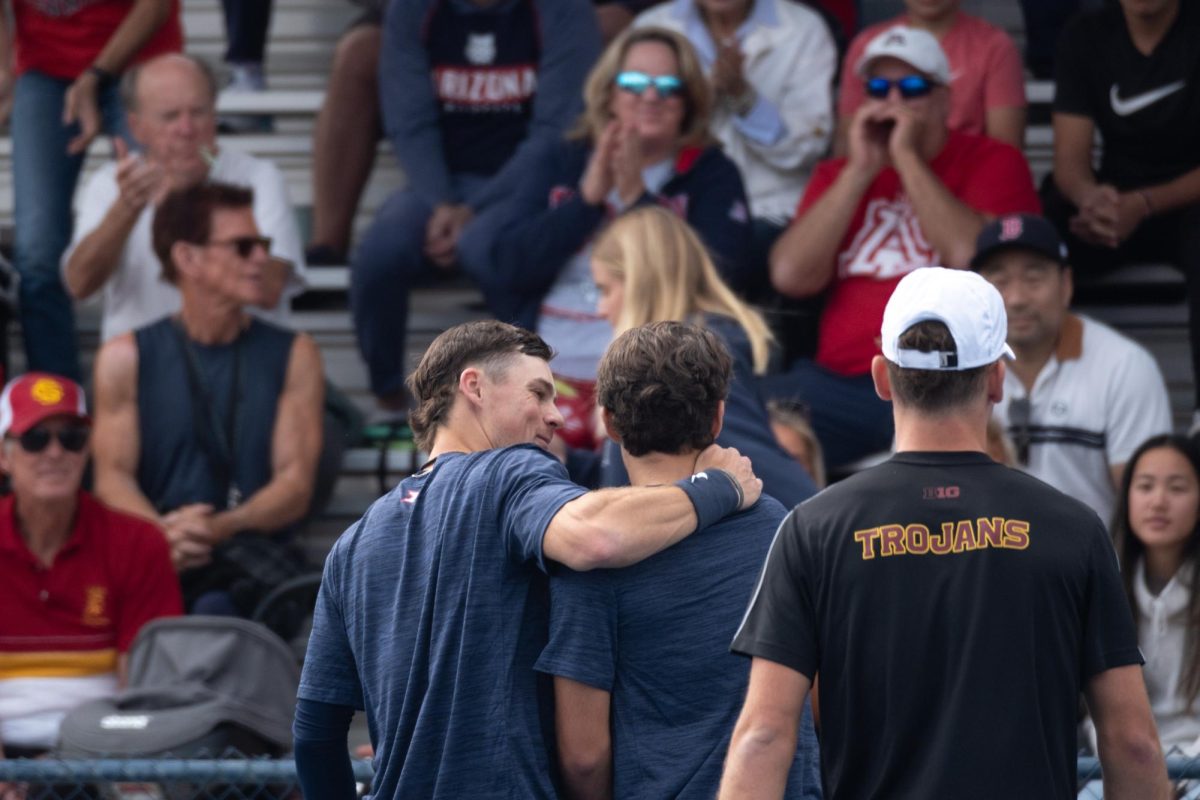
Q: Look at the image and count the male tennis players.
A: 3